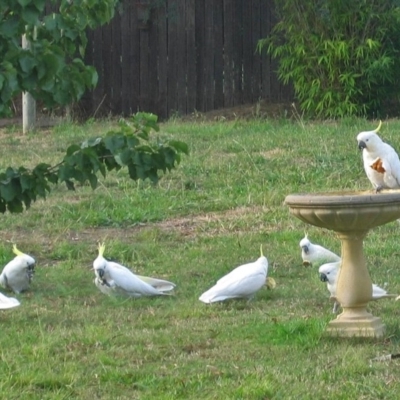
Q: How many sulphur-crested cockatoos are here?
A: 7